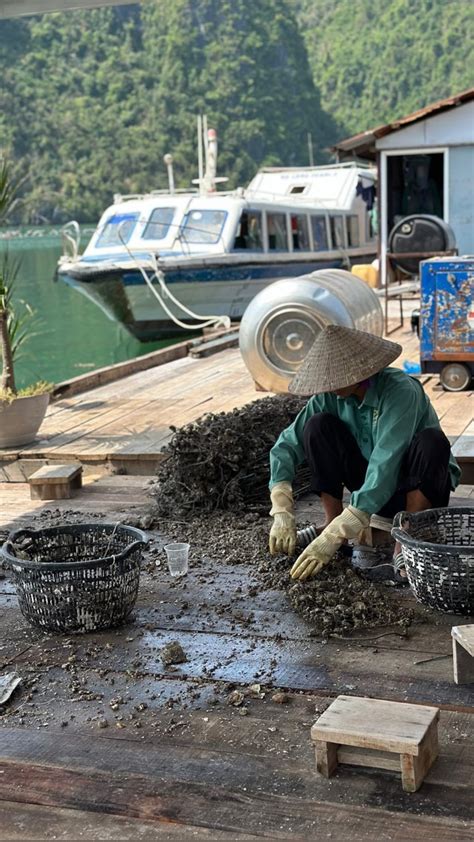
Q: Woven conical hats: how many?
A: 1